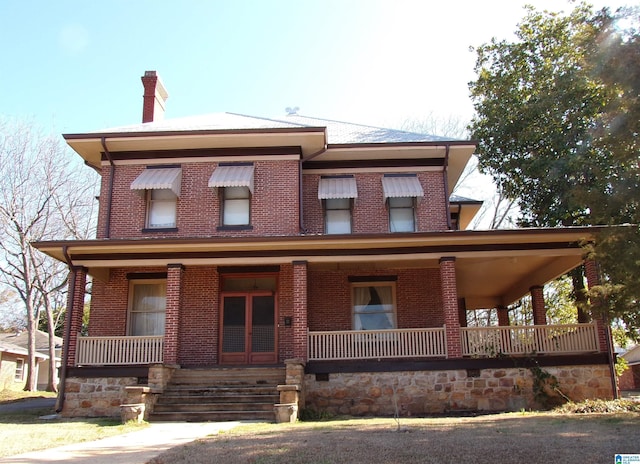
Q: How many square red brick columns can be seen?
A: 7